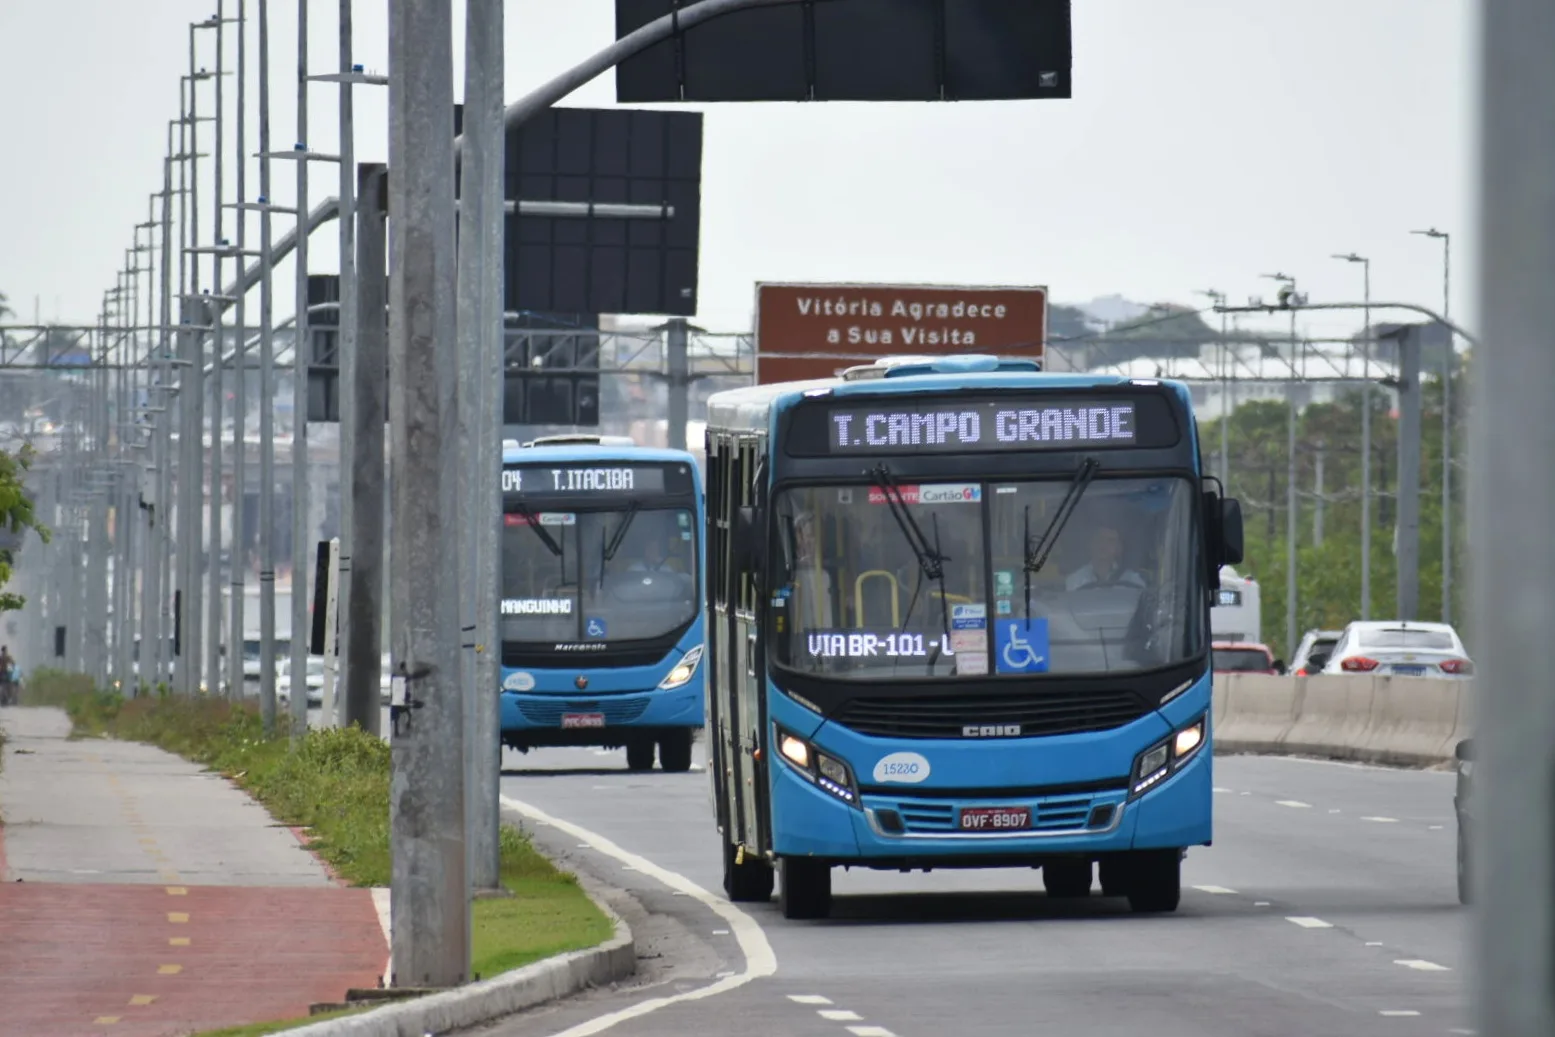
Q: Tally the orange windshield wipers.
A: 0